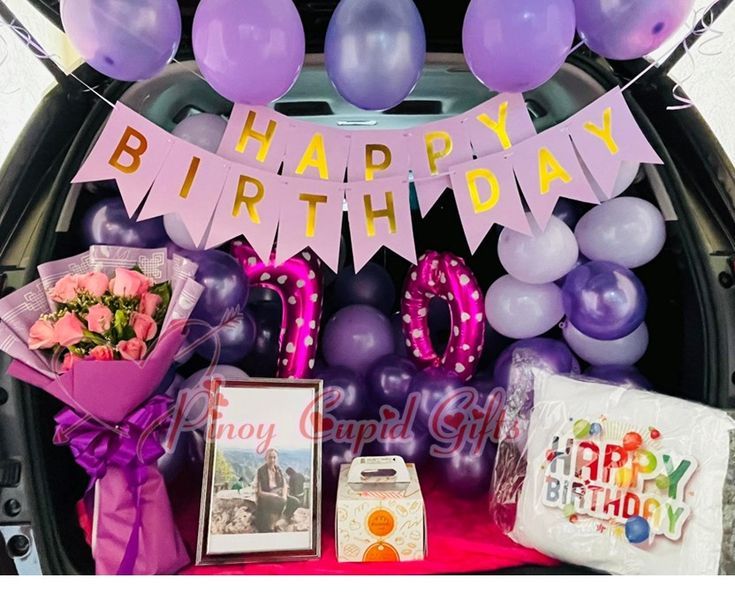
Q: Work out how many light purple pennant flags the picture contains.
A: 13